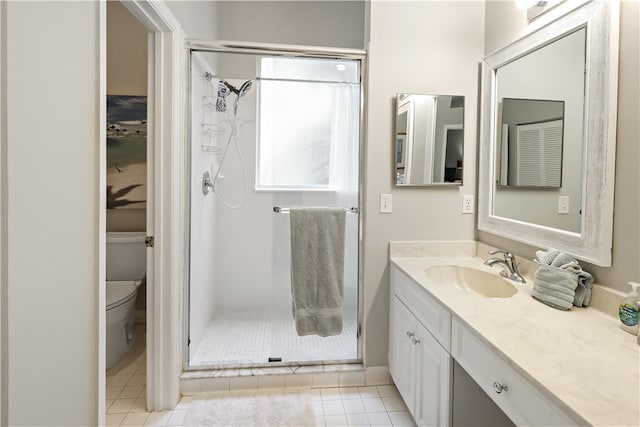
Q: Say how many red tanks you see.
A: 0